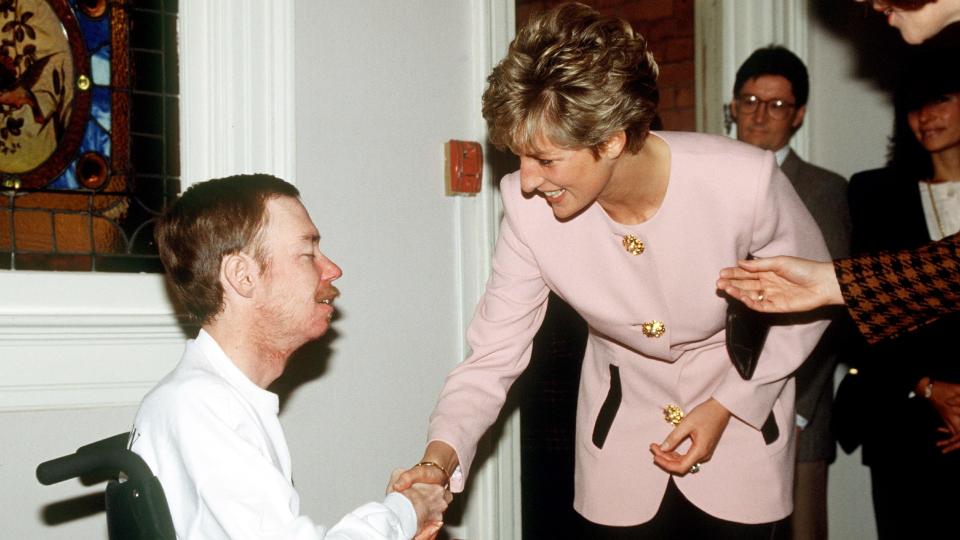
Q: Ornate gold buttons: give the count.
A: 3